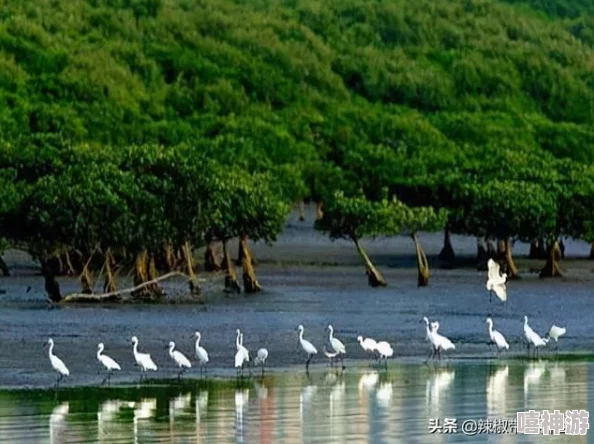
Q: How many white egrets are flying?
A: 1